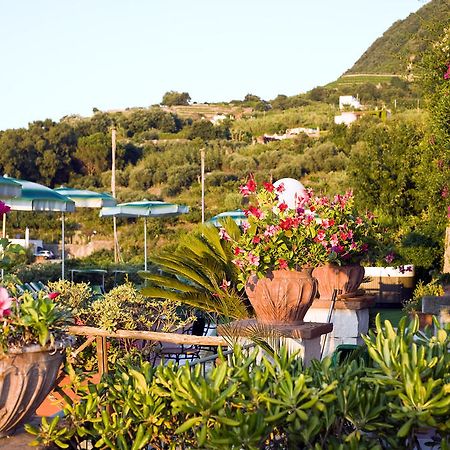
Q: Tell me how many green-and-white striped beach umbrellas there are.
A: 5